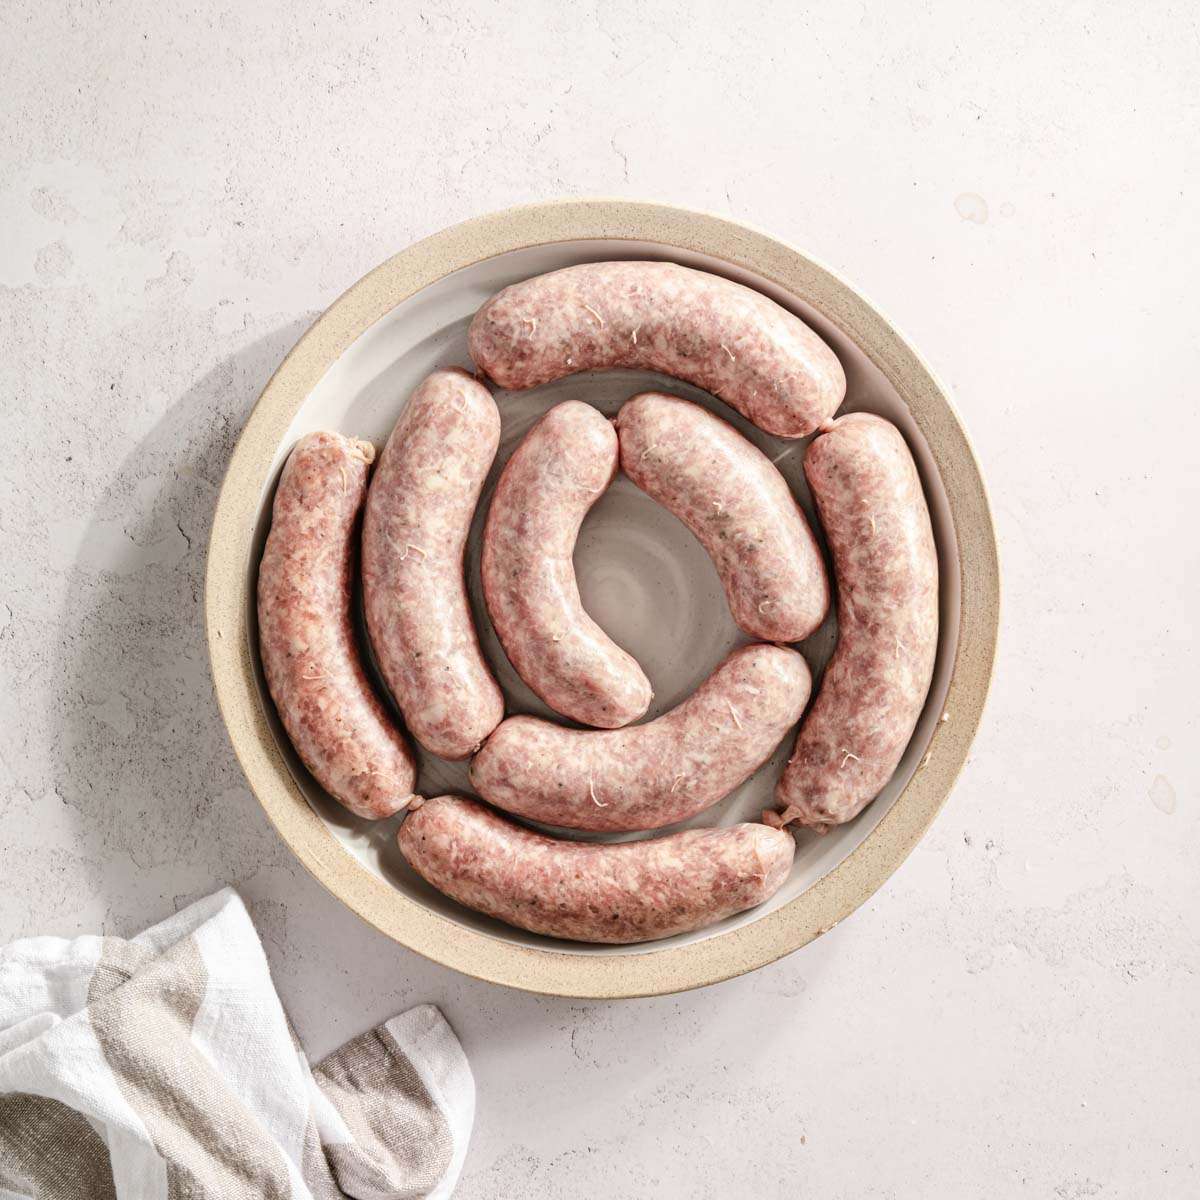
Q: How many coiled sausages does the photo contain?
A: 8